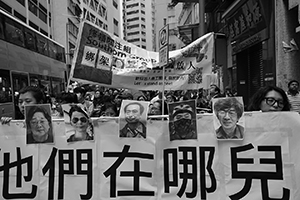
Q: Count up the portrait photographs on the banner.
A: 5